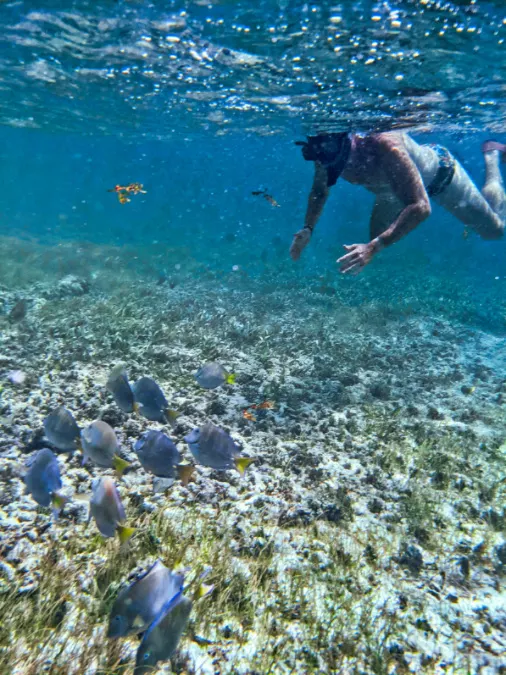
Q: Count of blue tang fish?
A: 11